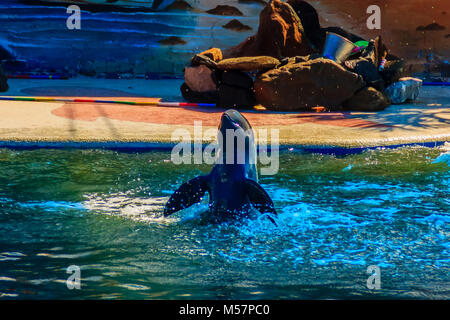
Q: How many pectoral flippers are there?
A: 2